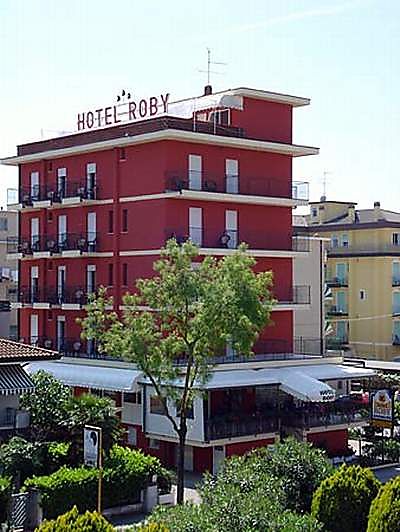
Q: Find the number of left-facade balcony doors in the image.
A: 12